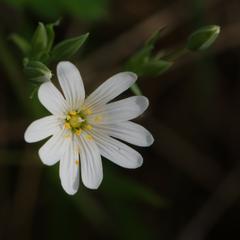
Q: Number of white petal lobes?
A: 10